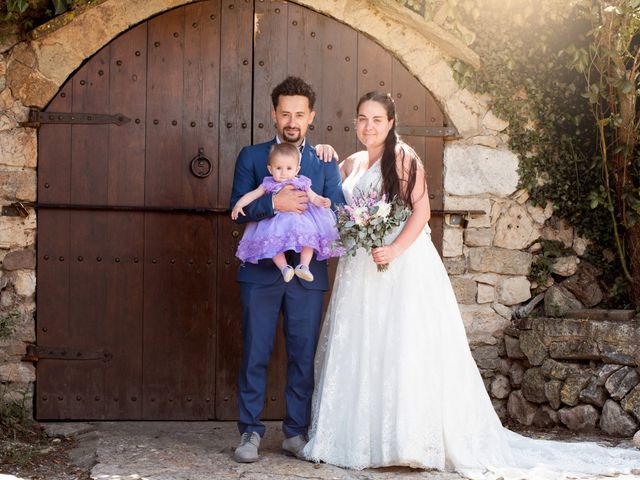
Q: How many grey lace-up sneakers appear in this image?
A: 2